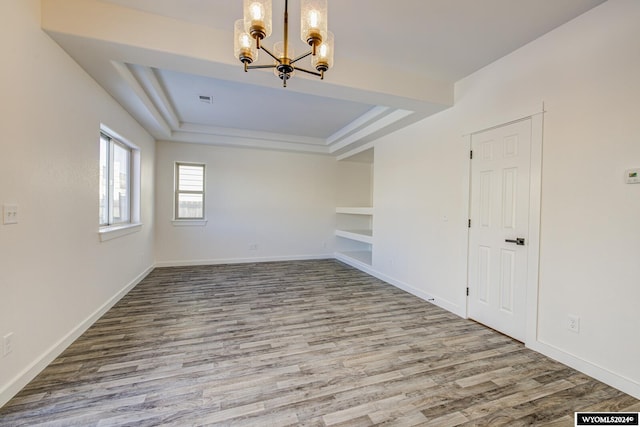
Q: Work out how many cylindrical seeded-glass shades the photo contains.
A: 5